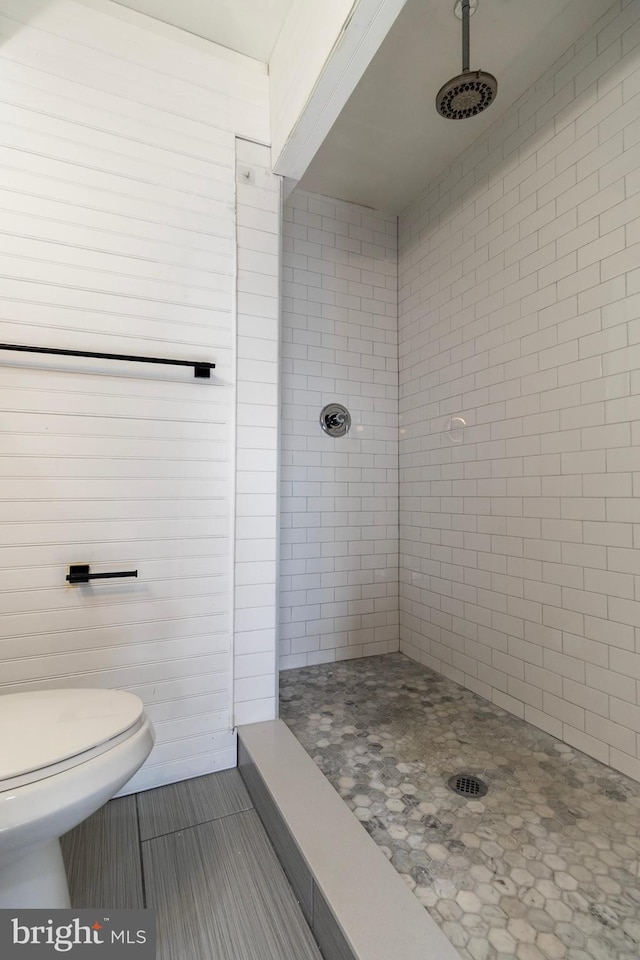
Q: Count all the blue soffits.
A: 0